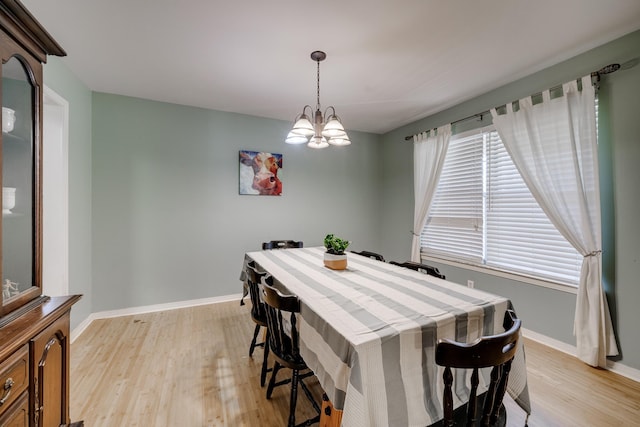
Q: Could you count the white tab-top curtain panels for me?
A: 2